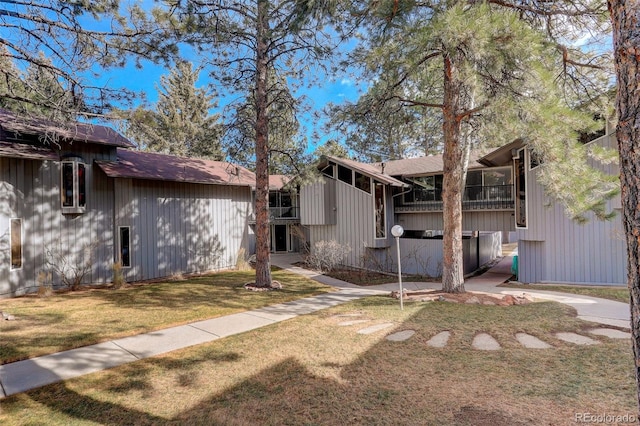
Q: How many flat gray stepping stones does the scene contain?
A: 9